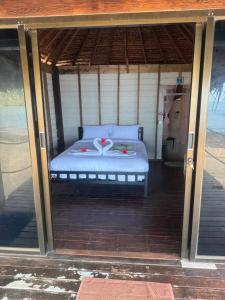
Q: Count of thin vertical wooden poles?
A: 5